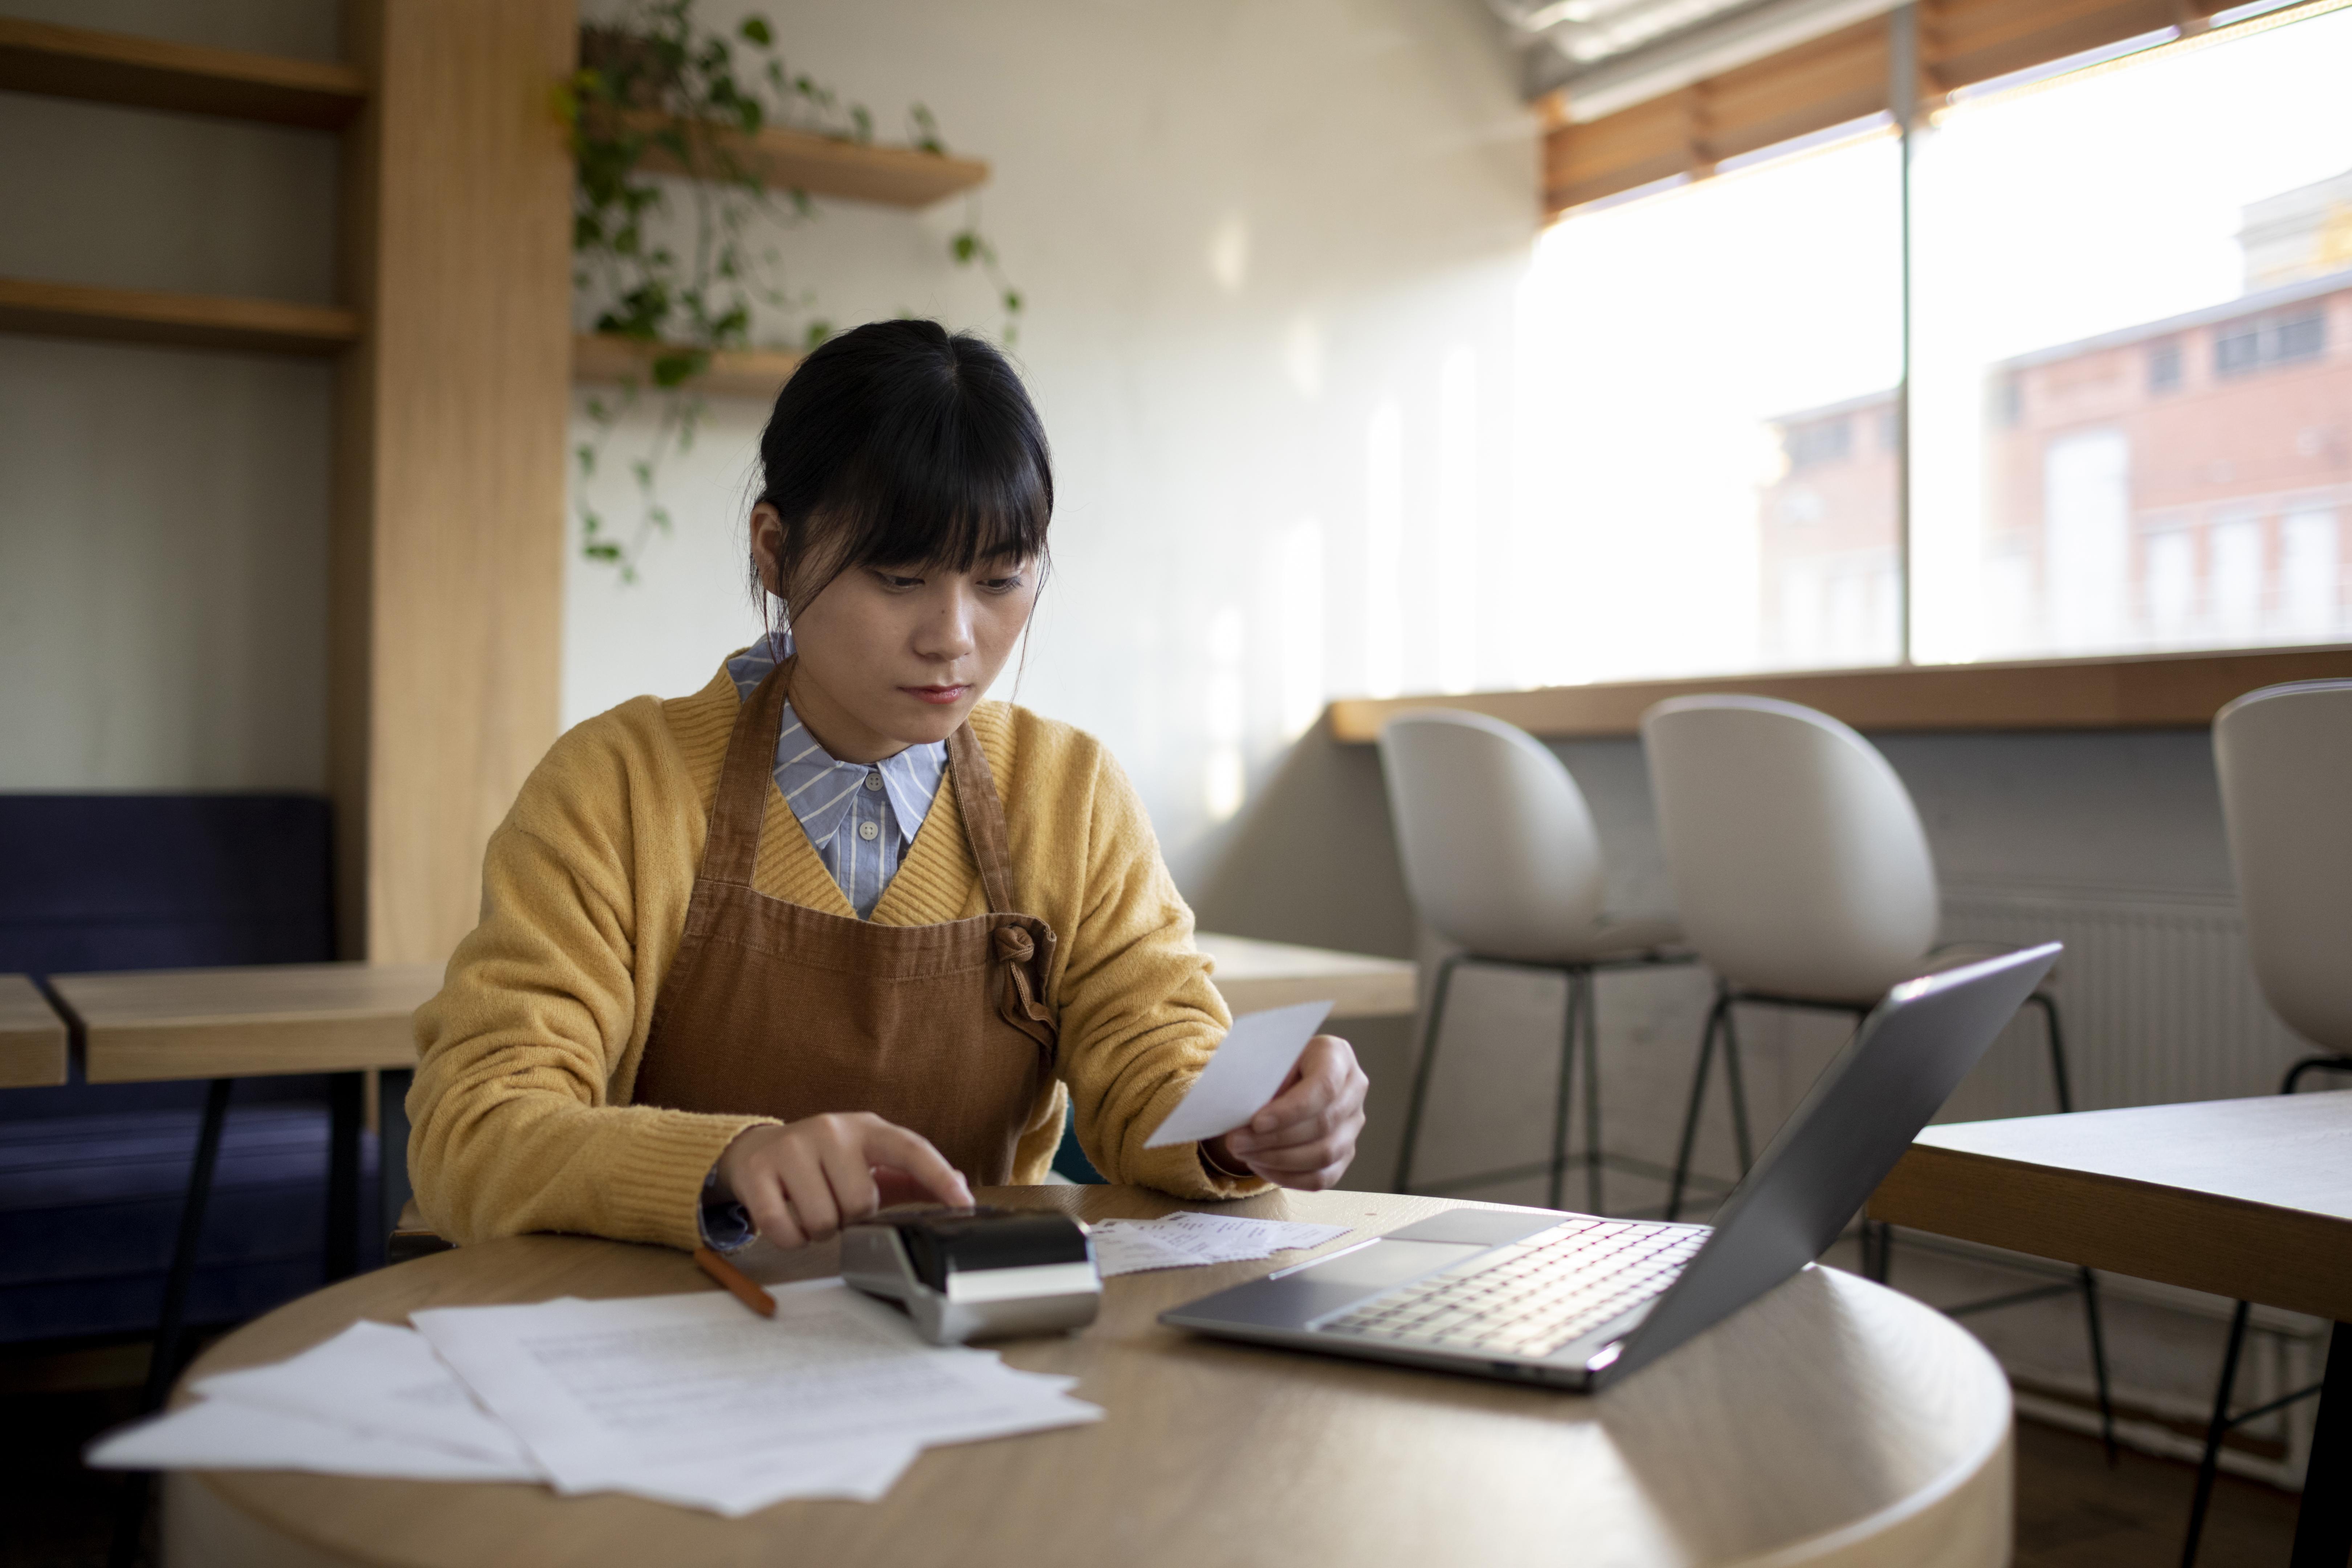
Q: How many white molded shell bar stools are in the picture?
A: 3